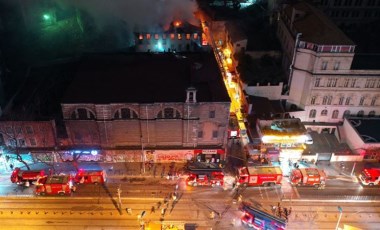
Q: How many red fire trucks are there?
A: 8